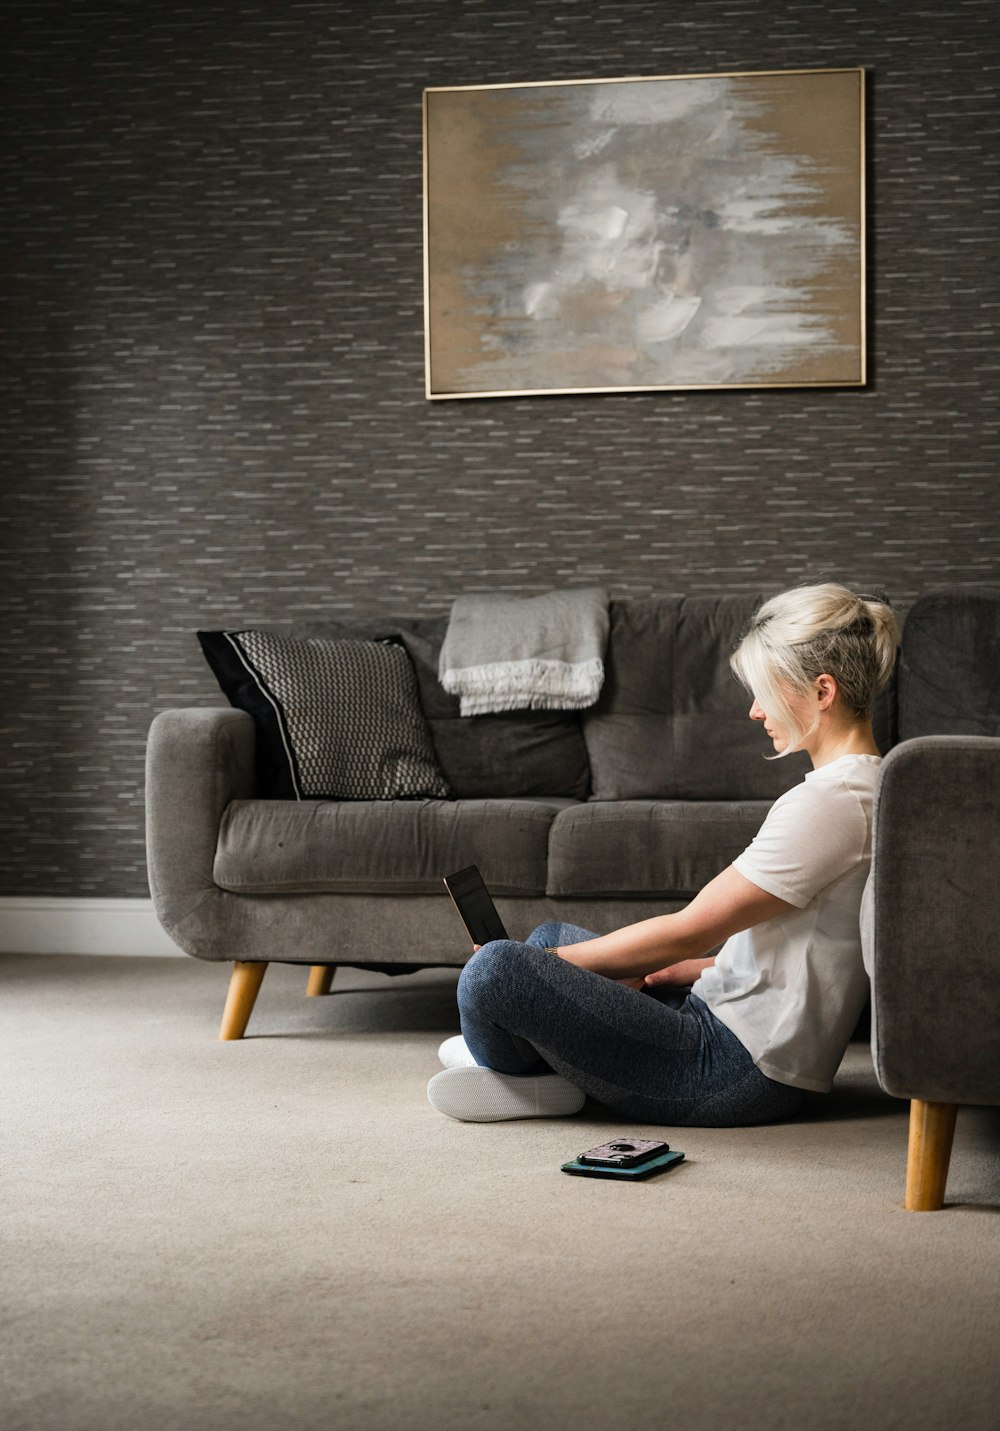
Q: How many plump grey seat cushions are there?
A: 2